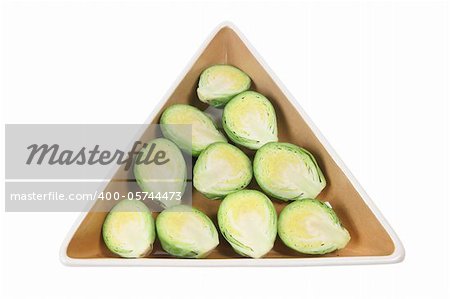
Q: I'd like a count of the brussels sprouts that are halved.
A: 10